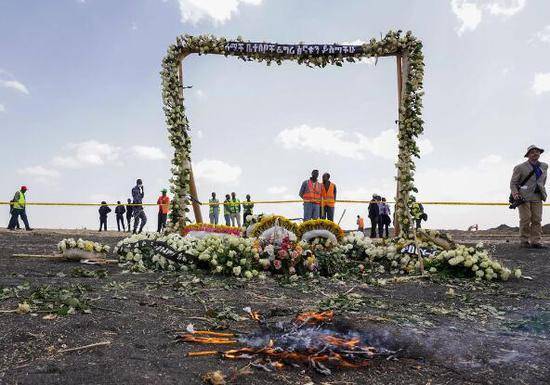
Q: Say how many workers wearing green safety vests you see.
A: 5